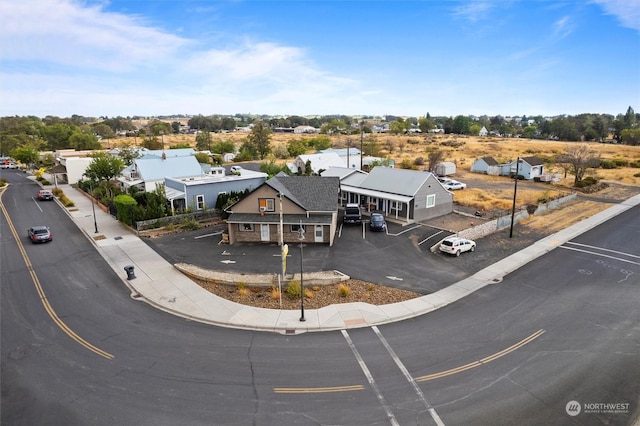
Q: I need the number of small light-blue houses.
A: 2